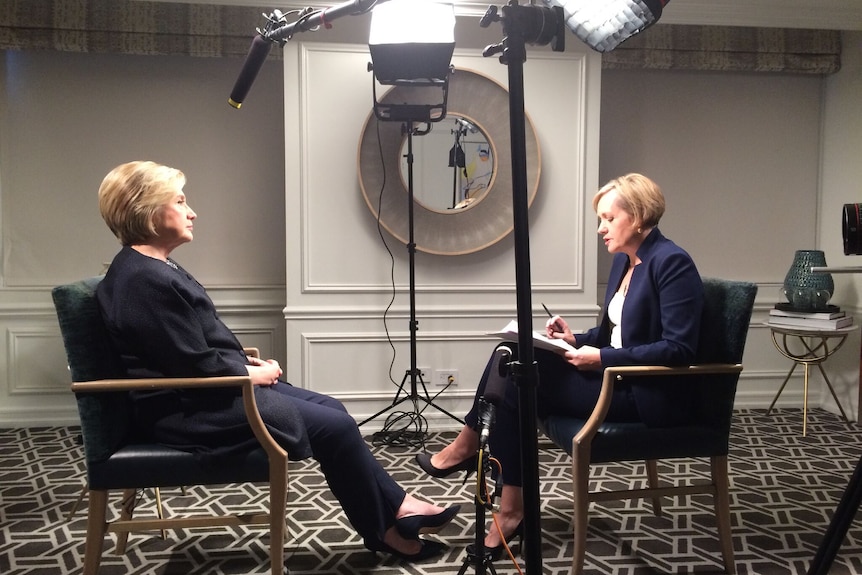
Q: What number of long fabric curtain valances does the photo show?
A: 2